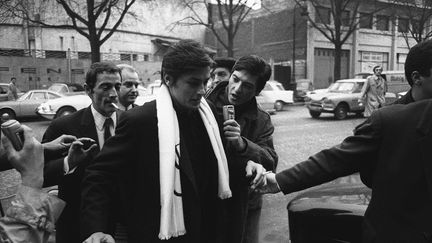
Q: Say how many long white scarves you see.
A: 1